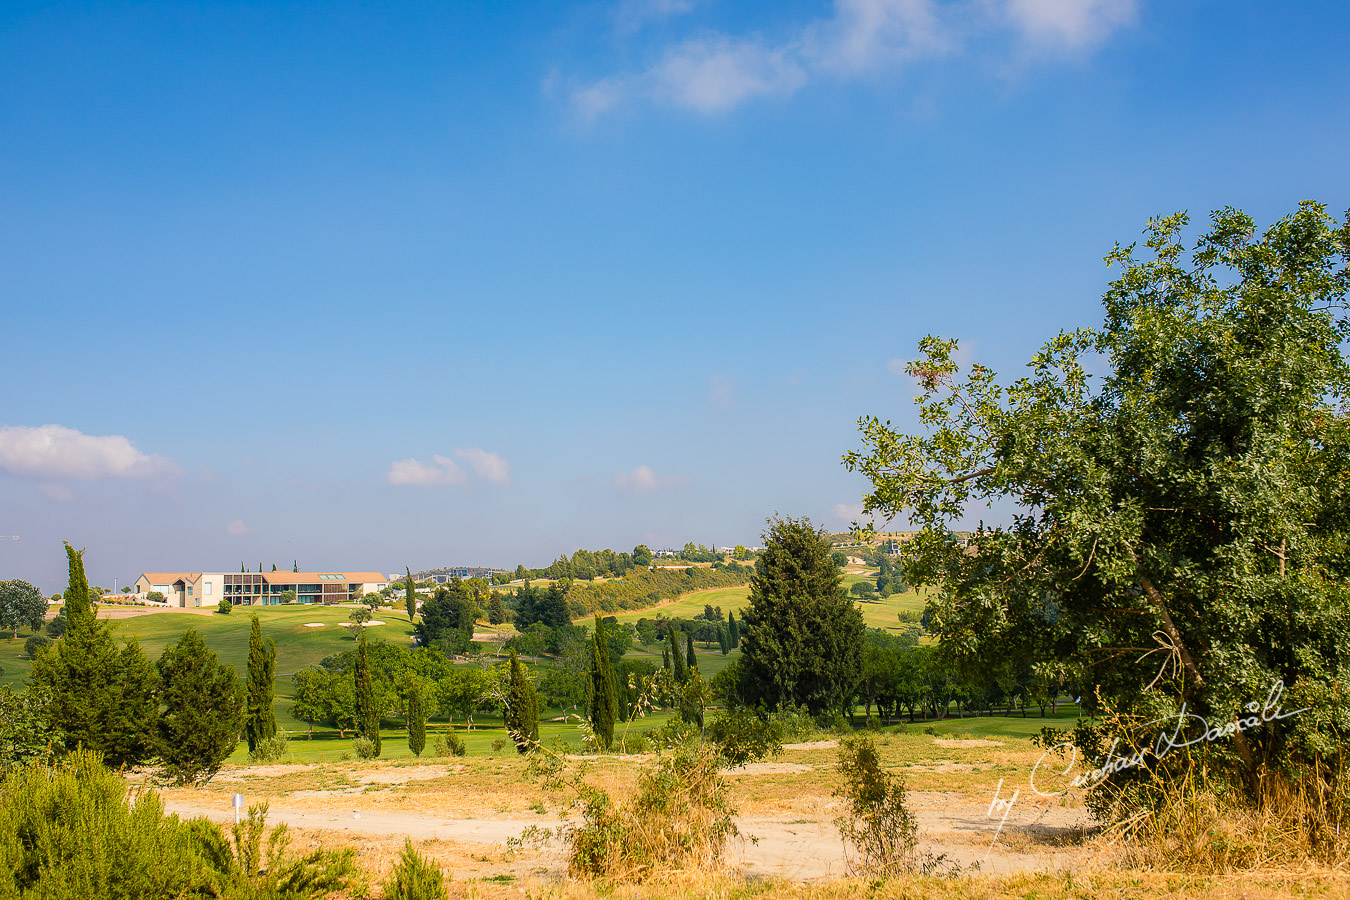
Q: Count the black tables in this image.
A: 0